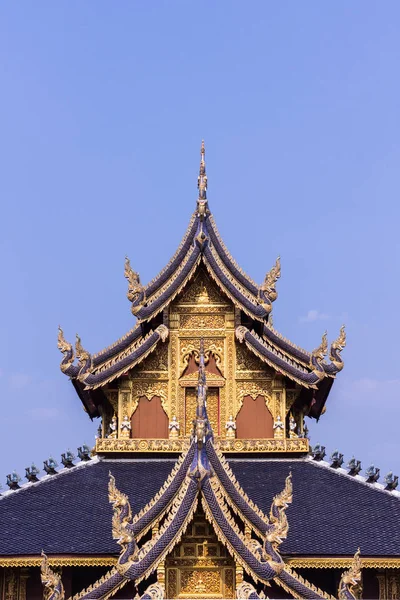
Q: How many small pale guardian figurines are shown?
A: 6